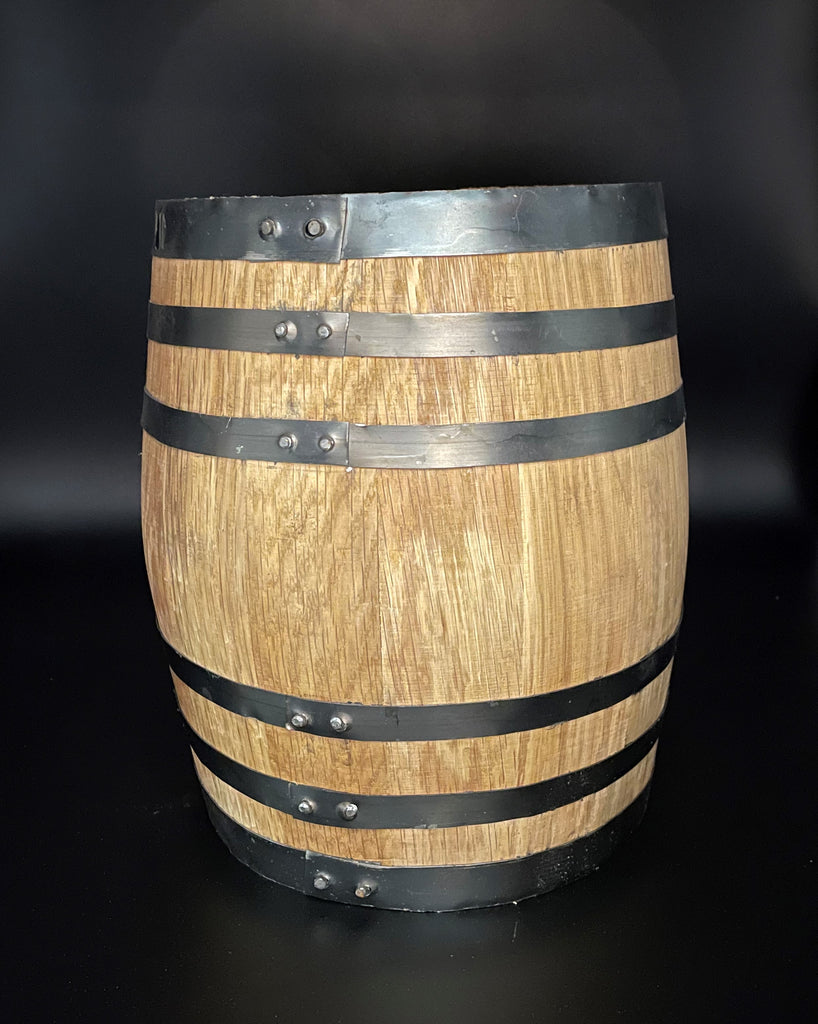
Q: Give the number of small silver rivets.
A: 12